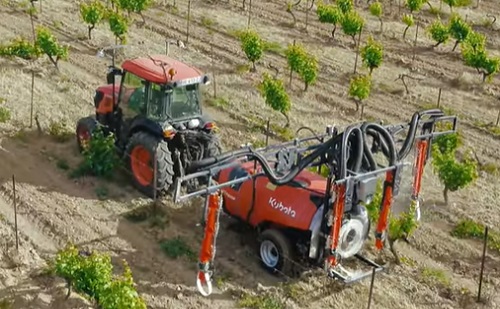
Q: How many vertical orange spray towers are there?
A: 4